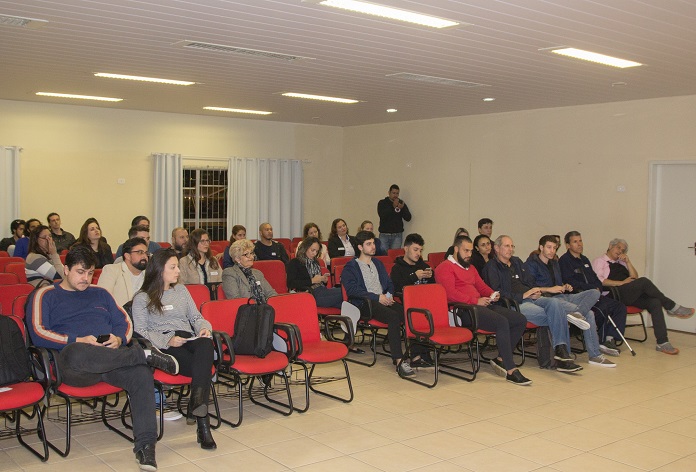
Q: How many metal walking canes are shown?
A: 1